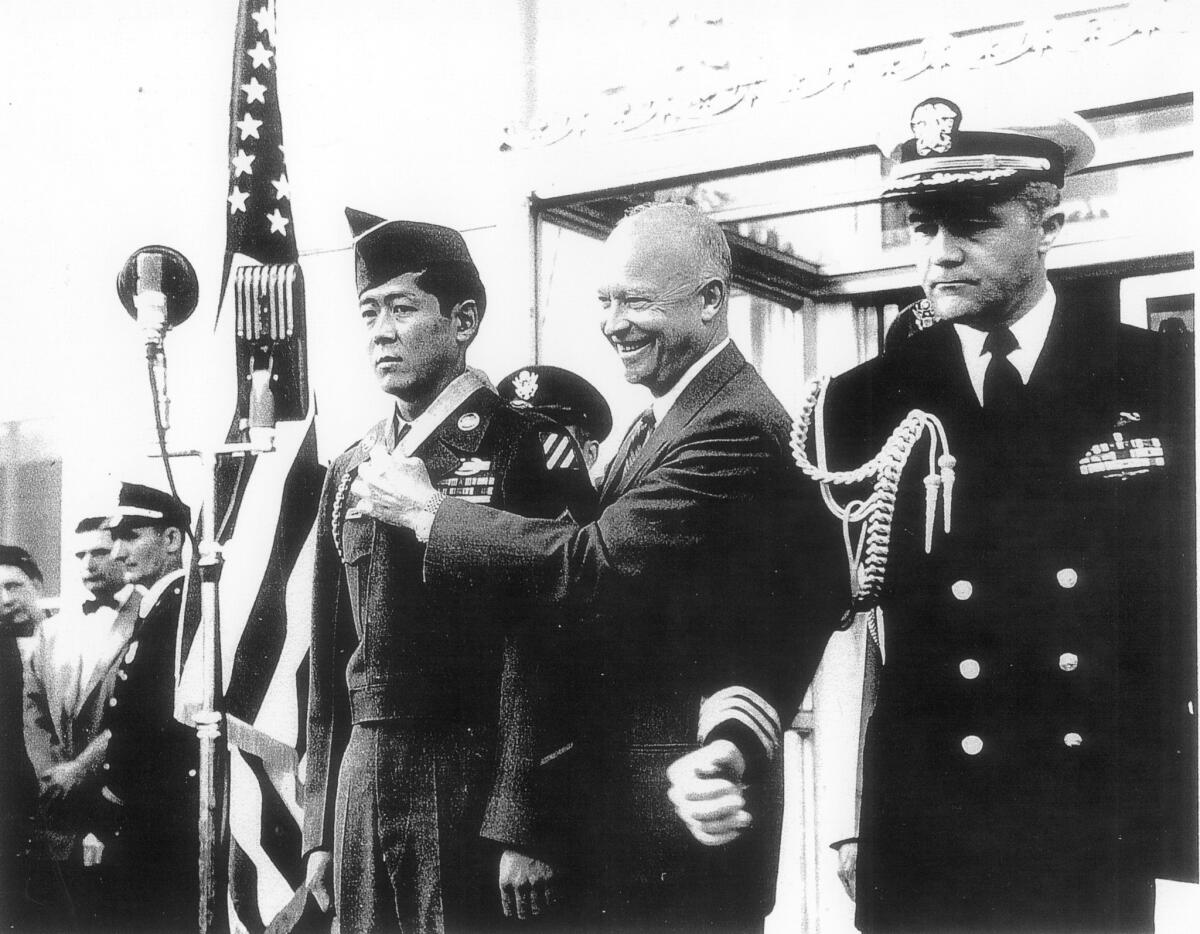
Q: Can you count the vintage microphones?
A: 2